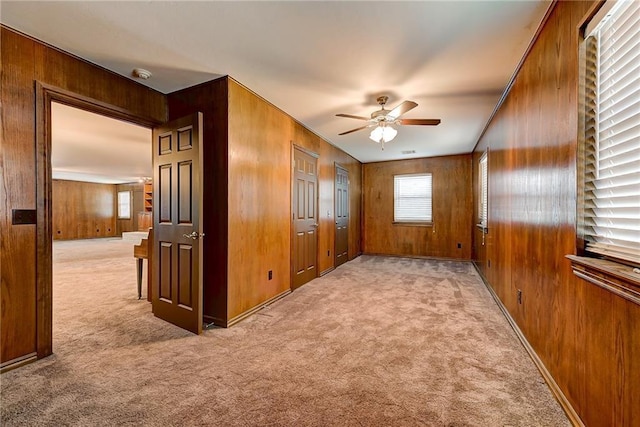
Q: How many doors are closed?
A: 2